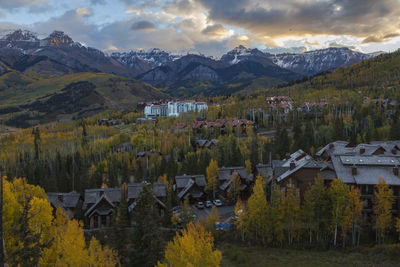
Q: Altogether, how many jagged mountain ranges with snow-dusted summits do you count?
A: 1